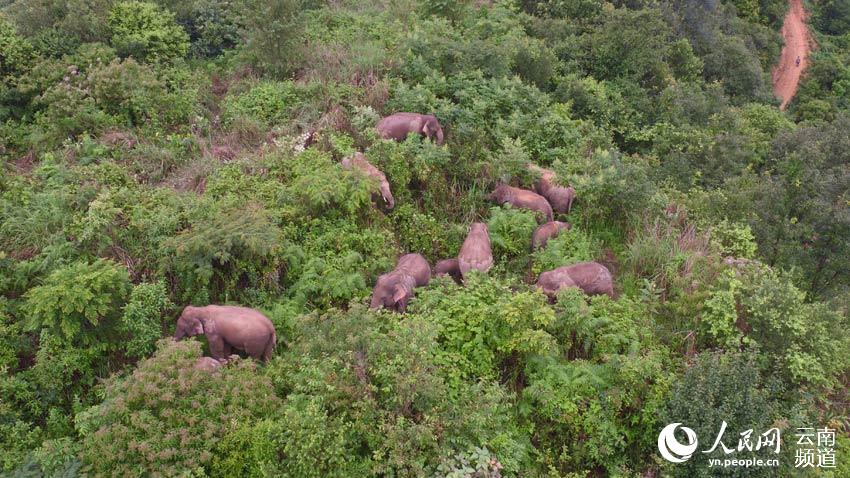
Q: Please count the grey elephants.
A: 11